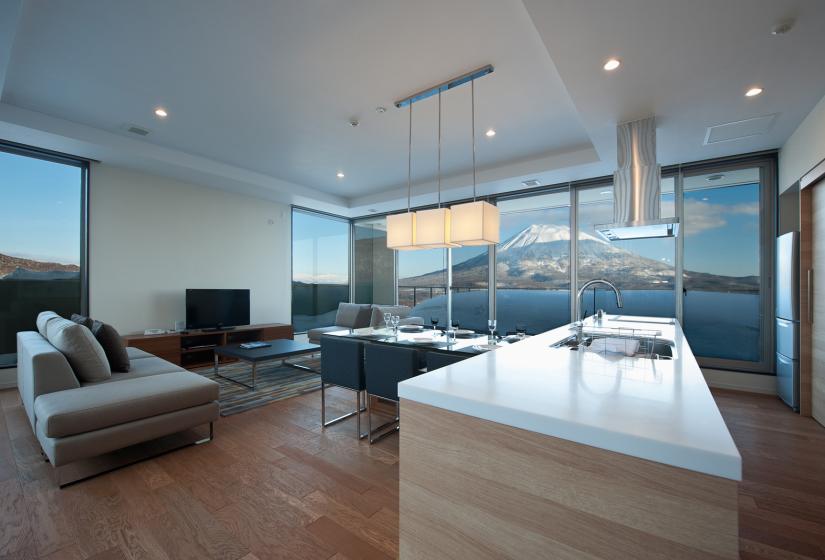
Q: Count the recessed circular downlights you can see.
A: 5